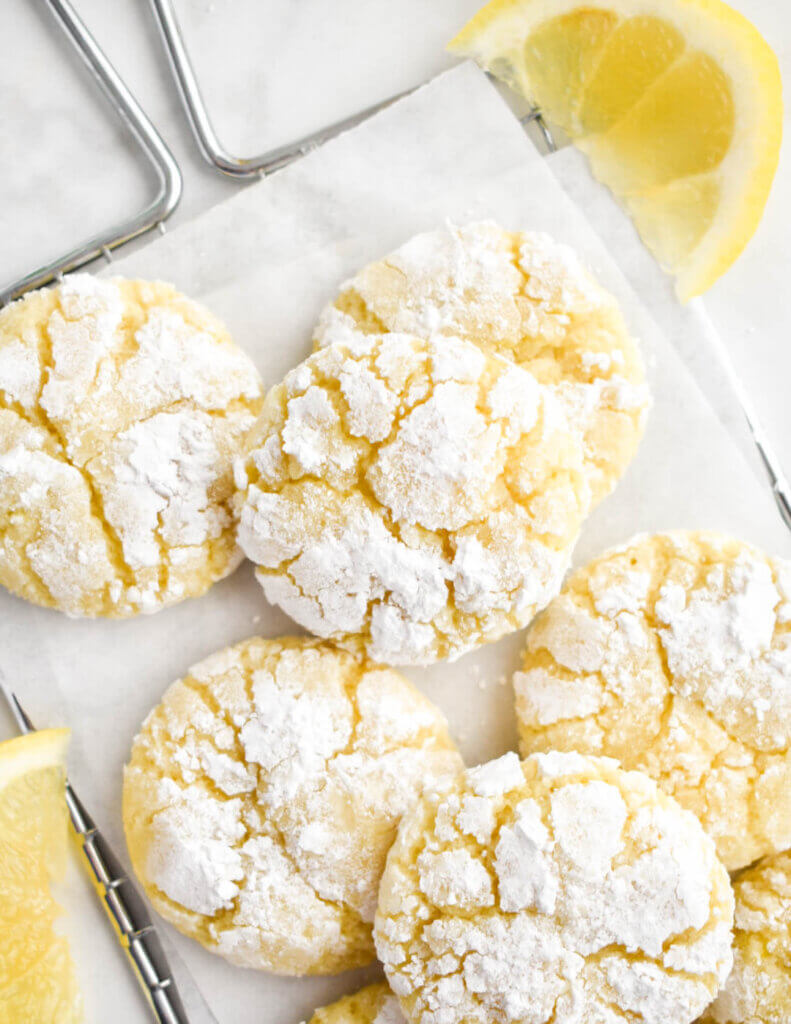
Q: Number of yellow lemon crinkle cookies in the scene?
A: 8